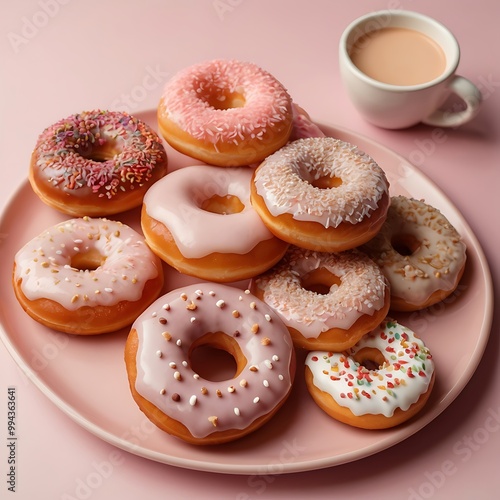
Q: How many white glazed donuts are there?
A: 1